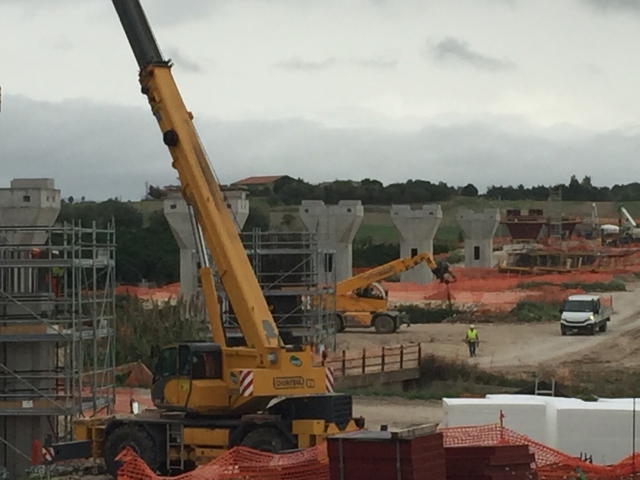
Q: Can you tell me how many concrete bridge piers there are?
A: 5